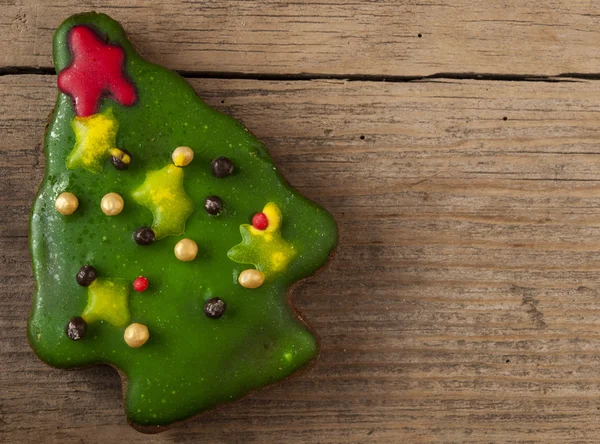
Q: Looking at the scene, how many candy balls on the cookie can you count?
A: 15